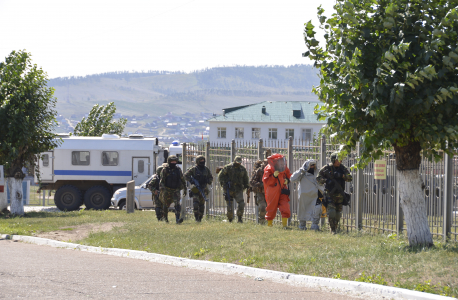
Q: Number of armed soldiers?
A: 6